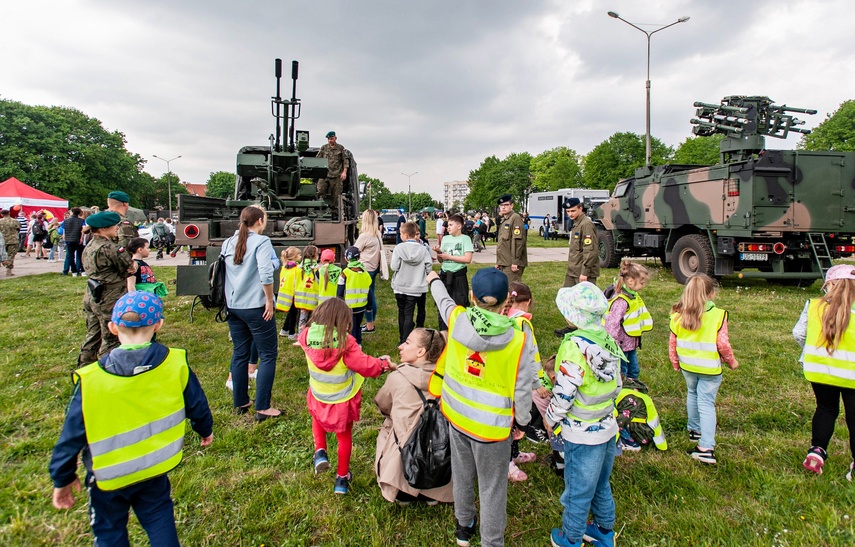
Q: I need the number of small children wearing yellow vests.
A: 13